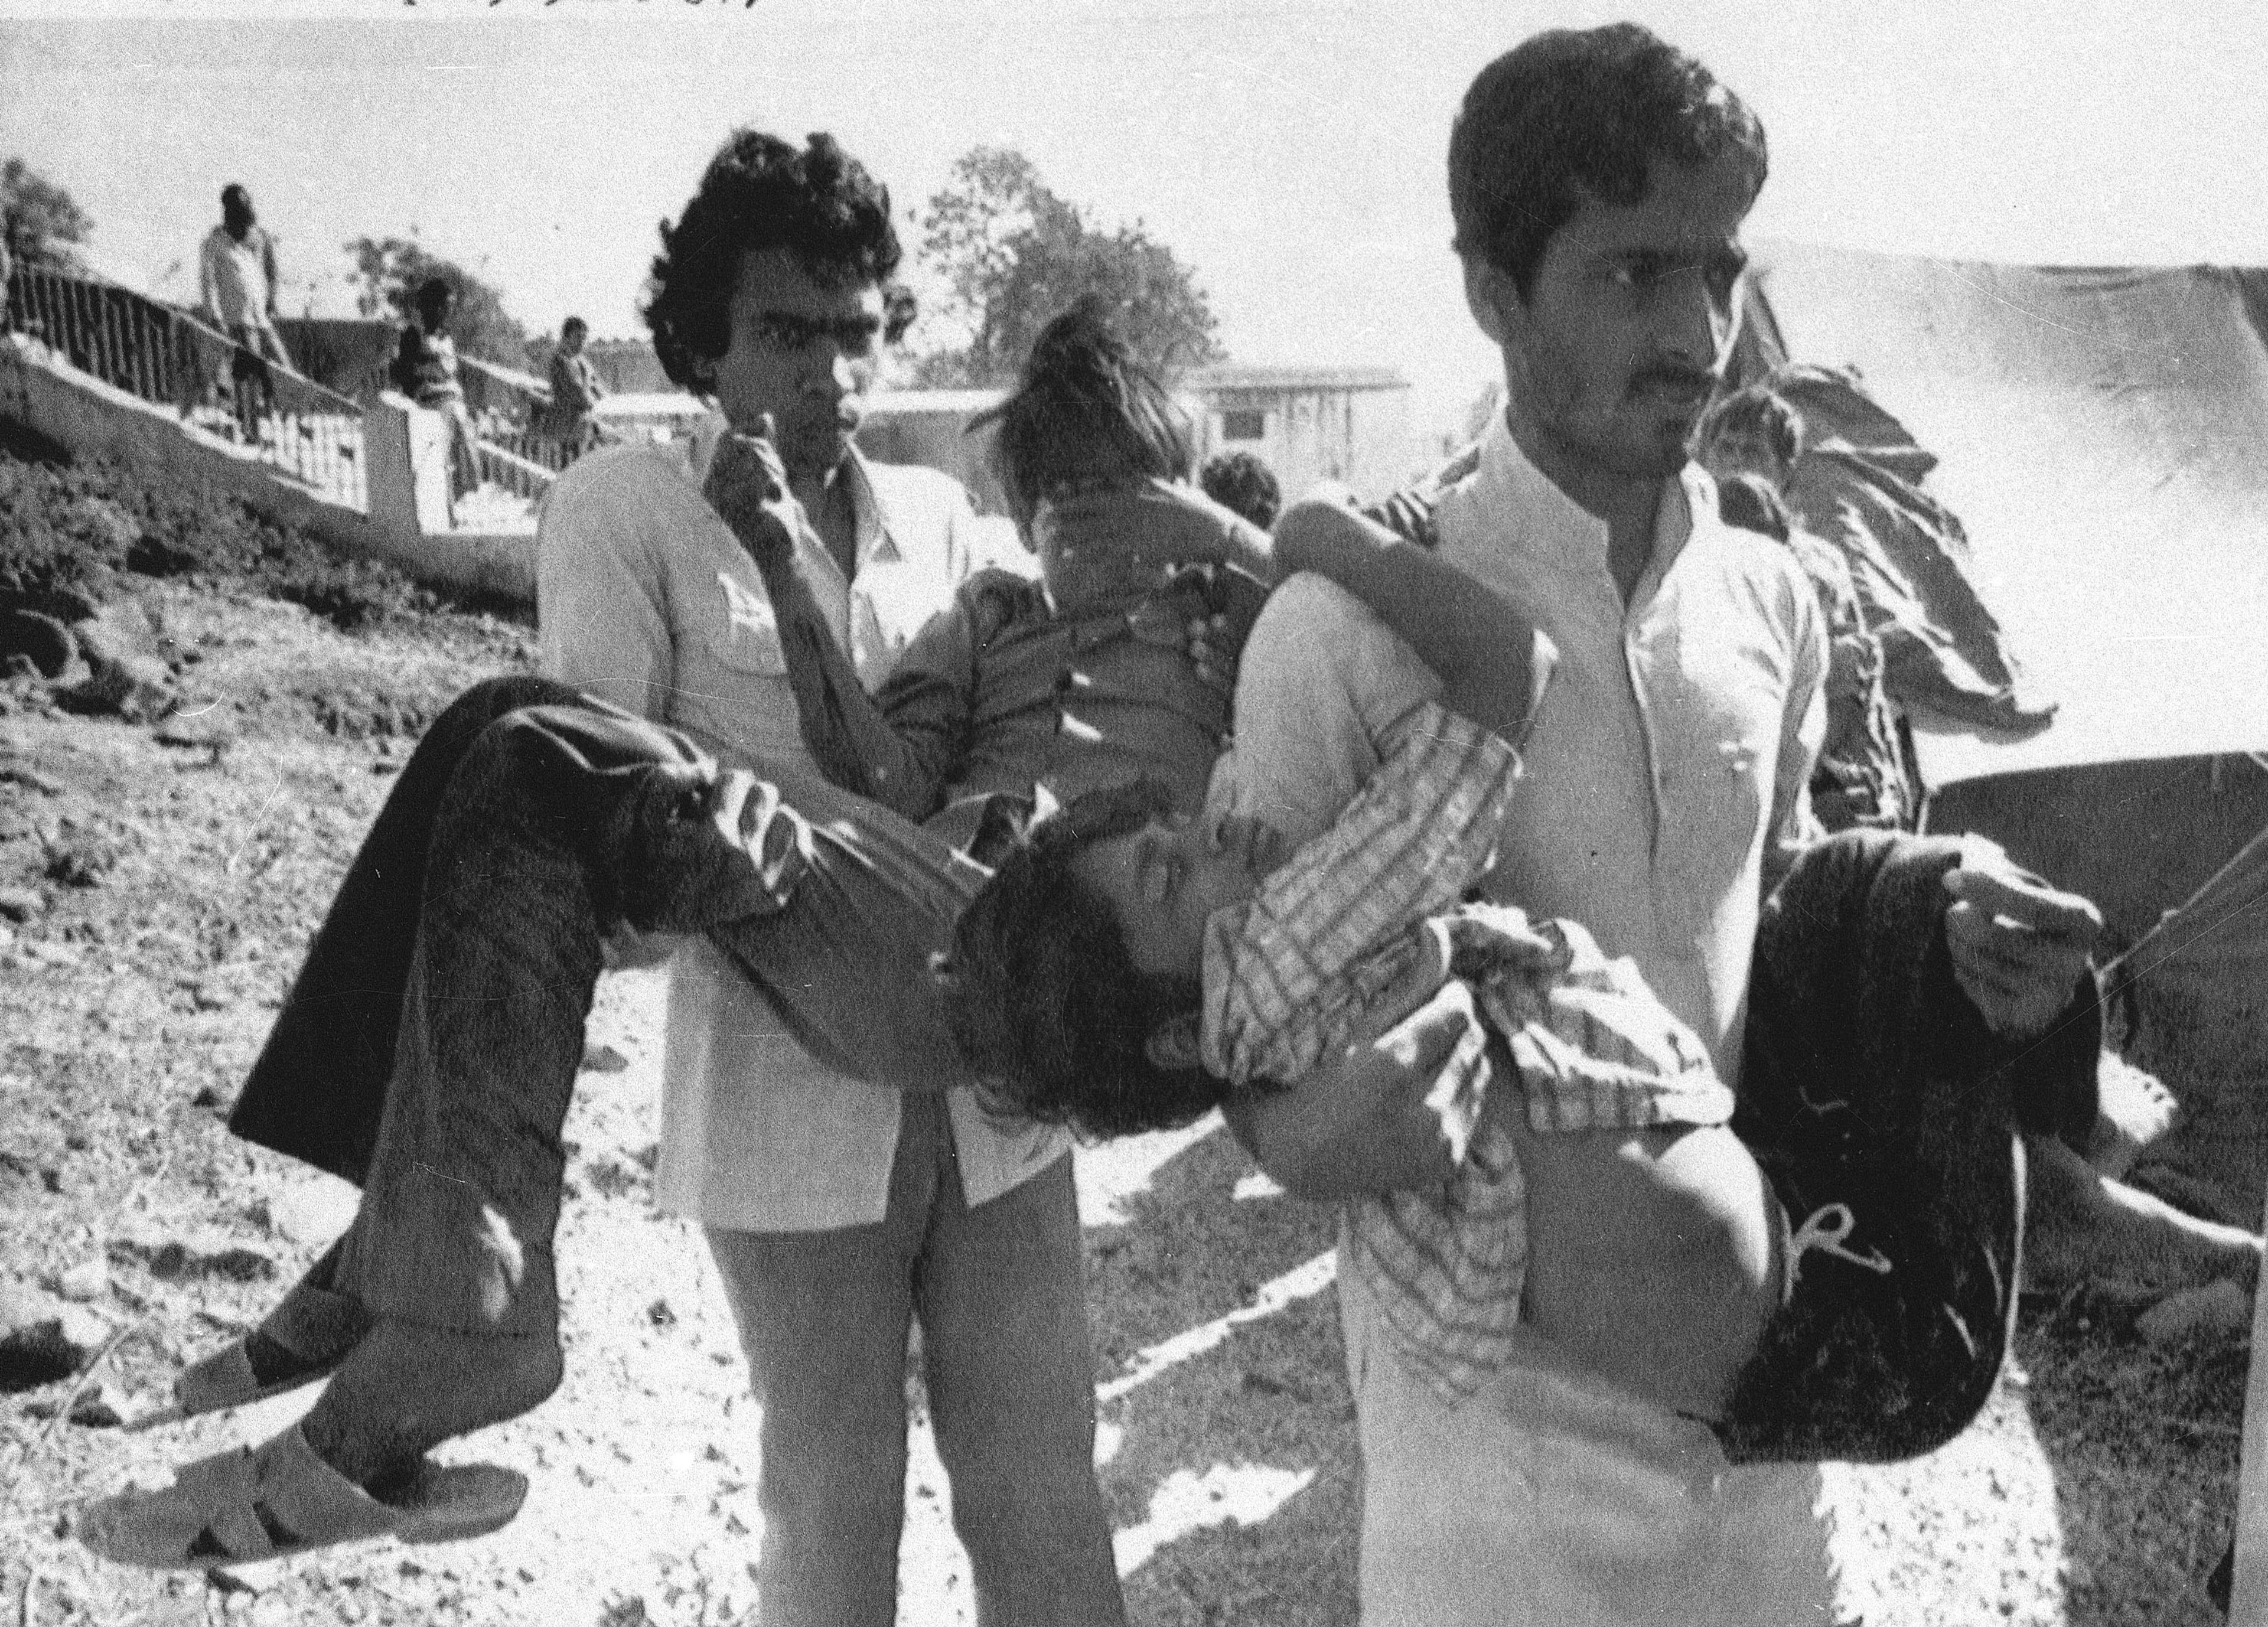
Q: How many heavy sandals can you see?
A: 2